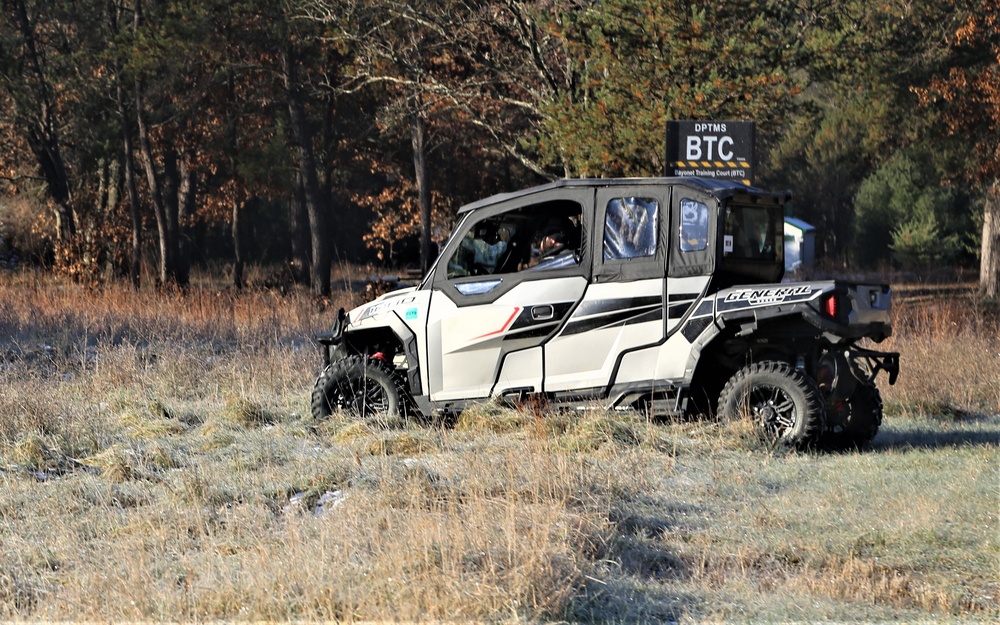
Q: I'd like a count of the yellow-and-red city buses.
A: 0